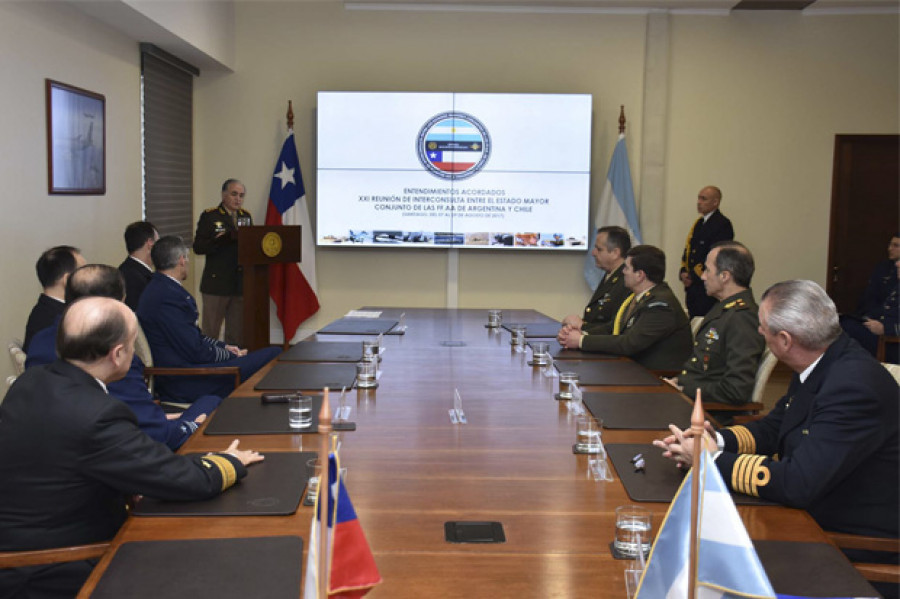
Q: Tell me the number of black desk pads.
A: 12